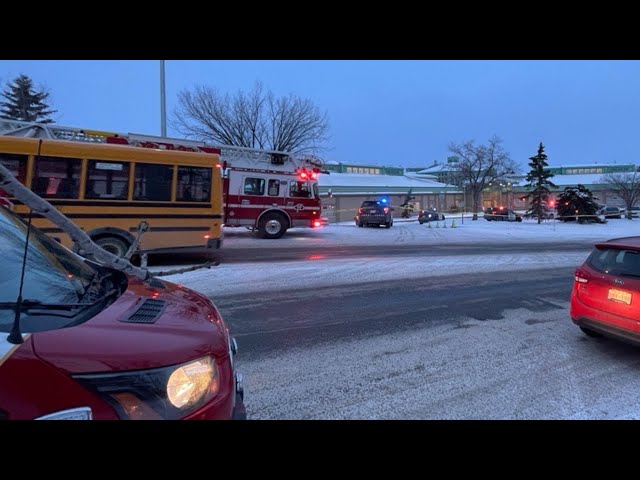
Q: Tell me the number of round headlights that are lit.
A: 1